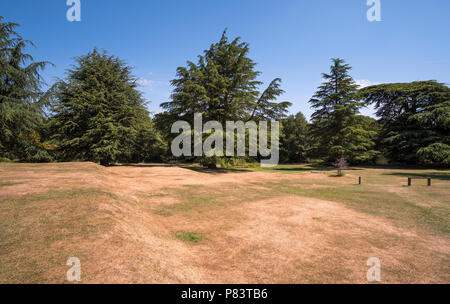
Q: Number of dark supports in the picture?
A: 3